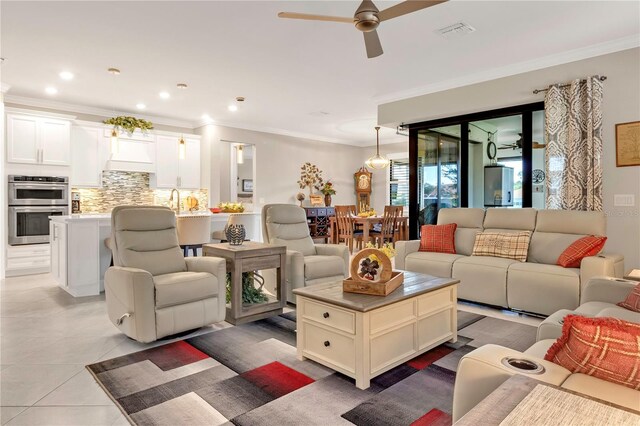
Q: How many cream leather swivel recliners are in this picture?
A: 2